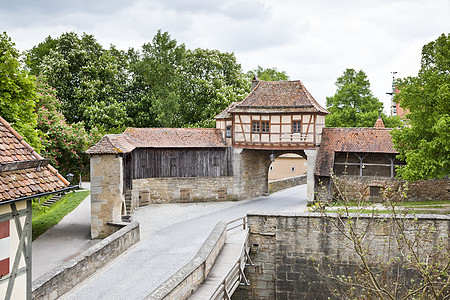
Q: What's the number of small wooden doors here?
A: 3